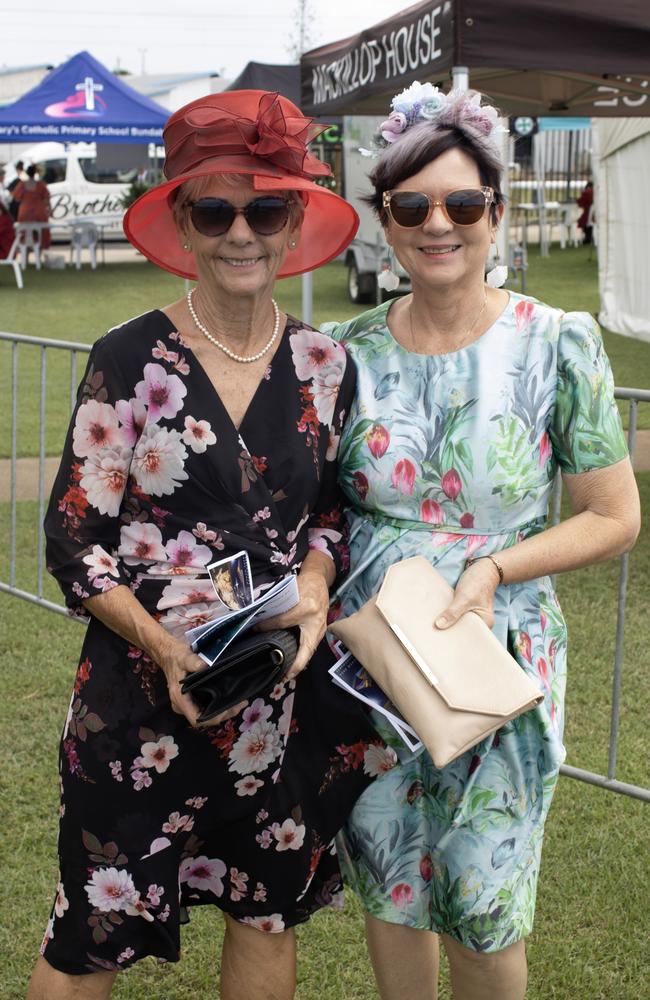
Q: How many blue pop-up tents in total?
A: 1